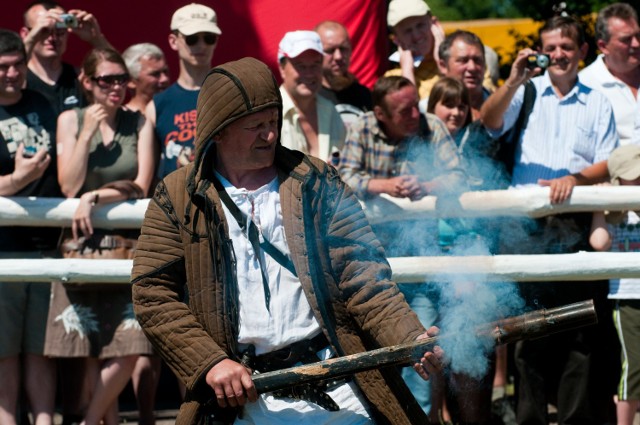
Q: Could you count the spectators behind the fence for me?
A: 14